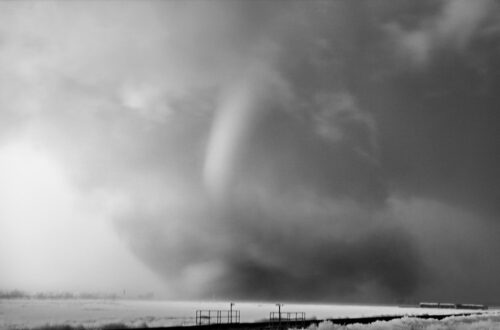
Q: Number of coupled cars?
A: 3